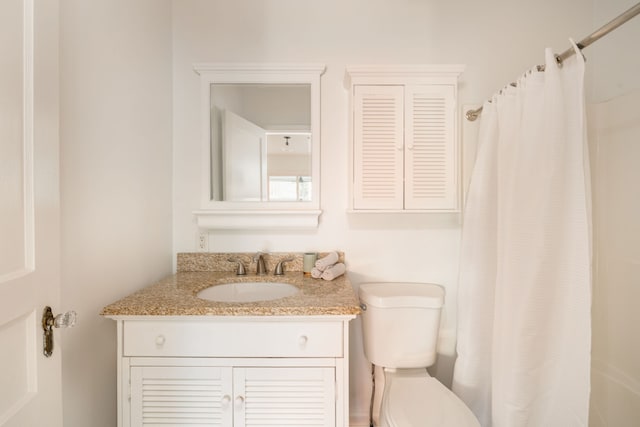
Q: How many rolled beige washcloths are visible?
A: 3